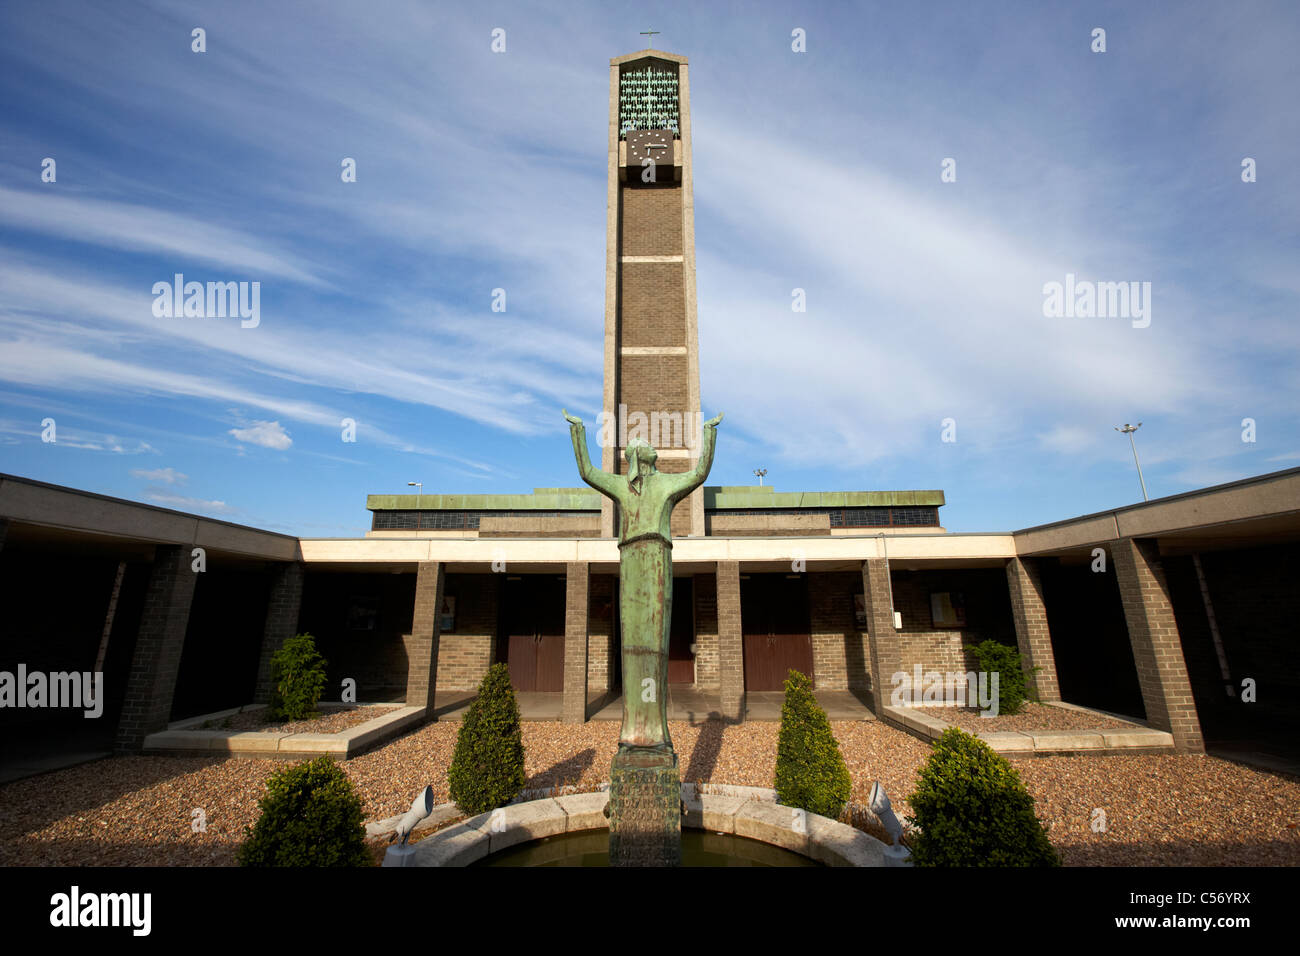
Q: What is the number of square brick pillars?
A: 8